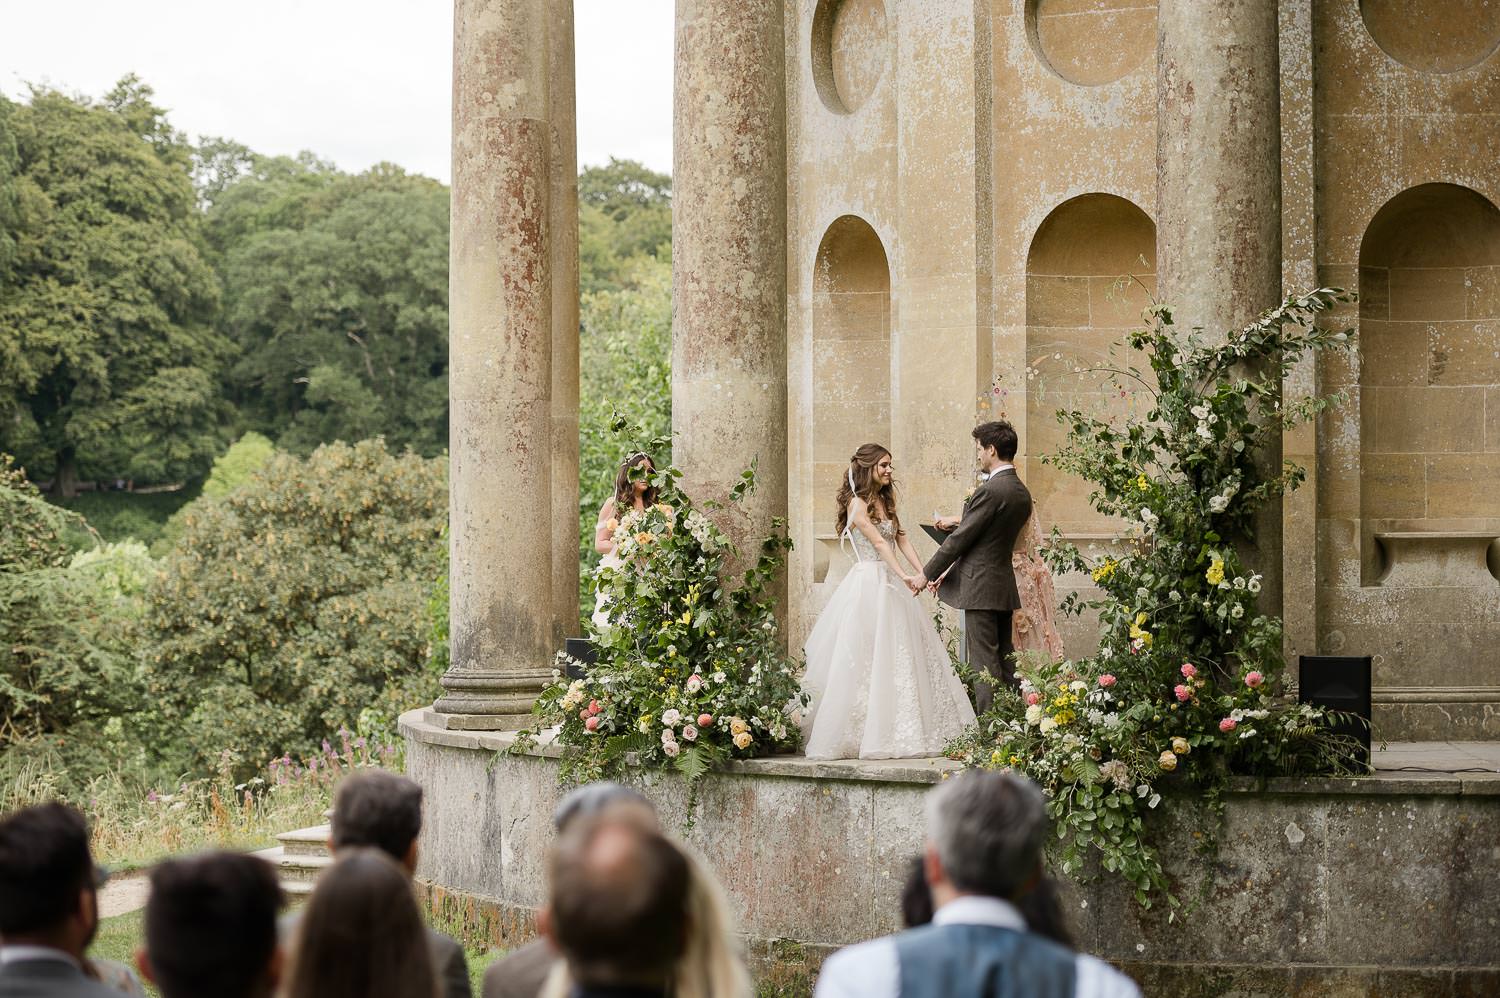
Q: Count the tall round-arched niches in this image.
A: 3